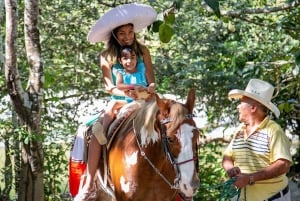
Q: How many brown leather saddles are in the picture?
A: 1